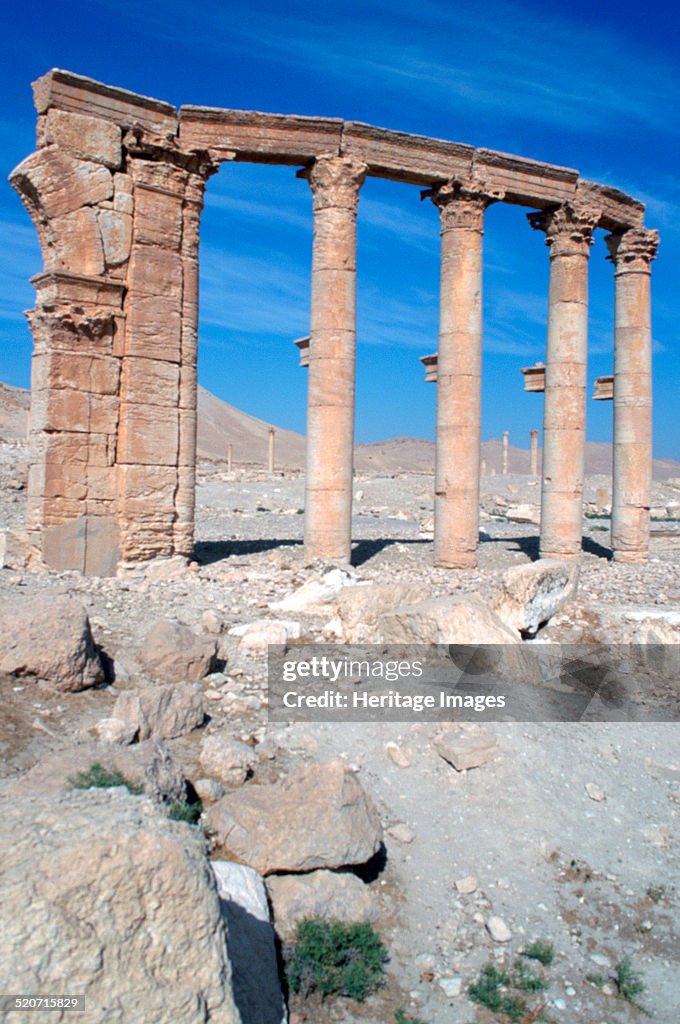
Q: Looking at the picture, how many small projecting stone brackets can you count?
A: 4